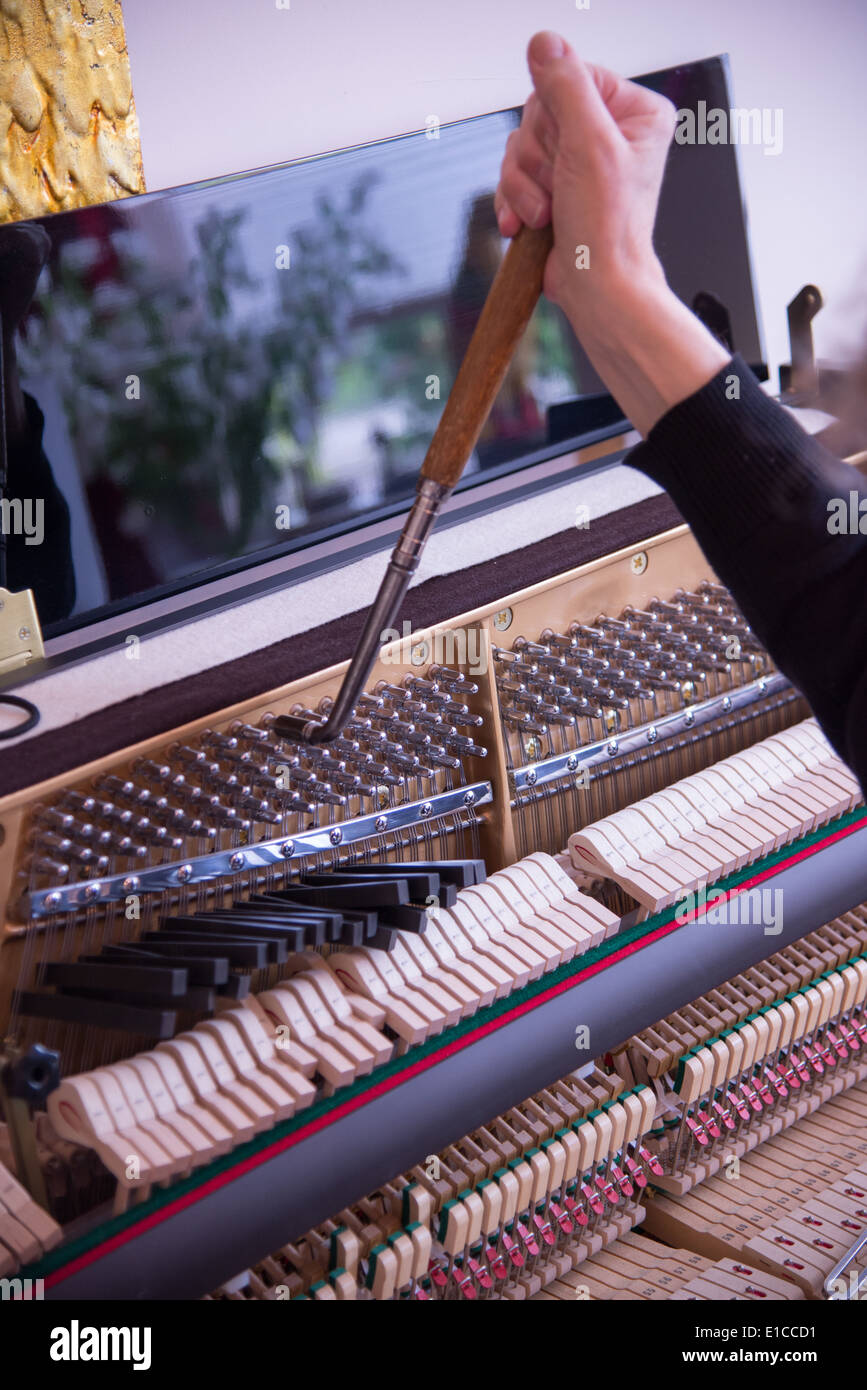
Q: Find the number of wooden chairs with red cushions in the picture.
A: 0